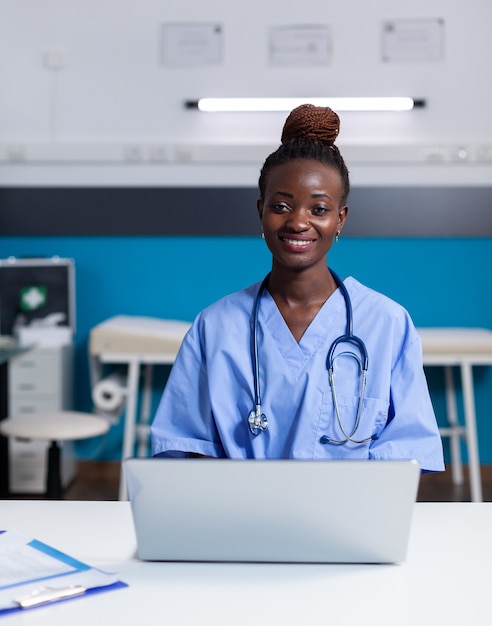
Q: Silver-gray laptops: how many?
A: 1